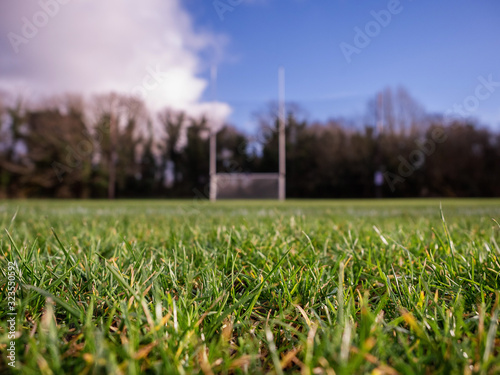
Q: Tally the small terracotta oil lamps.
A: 0